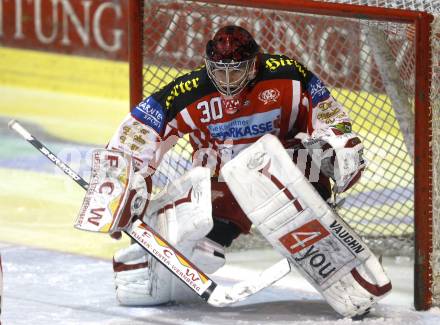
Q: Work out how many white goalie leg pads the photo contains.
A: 2